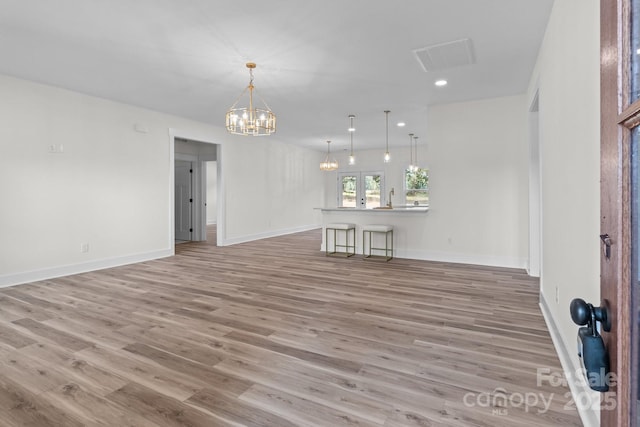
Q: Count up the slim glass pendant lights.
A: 4